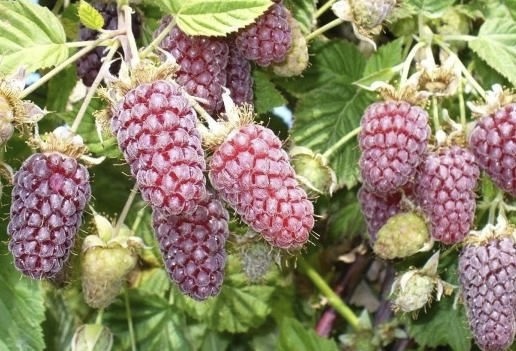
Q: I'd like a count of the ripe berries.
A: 13